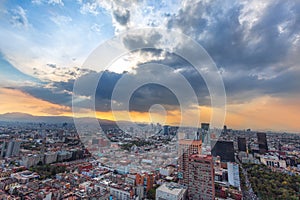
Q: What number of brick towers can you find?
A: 2